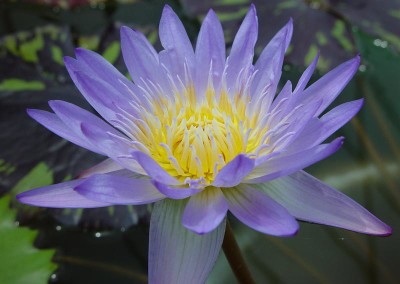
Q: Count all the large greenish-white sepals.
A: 2